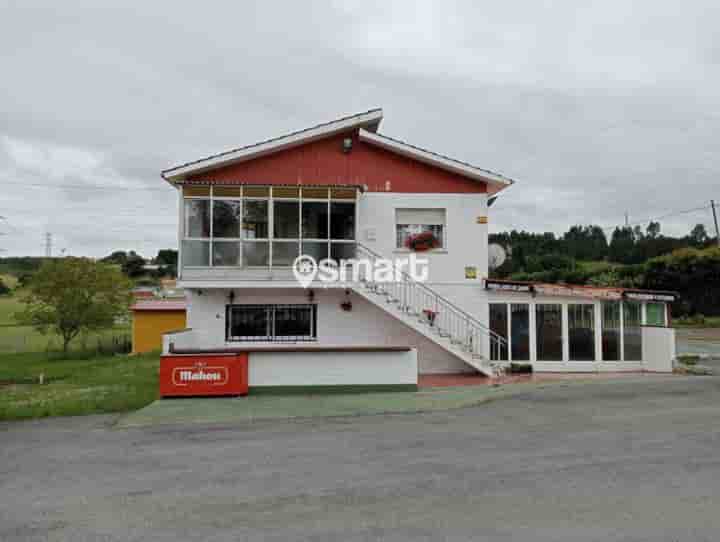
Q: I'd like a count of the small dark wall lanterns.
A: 2